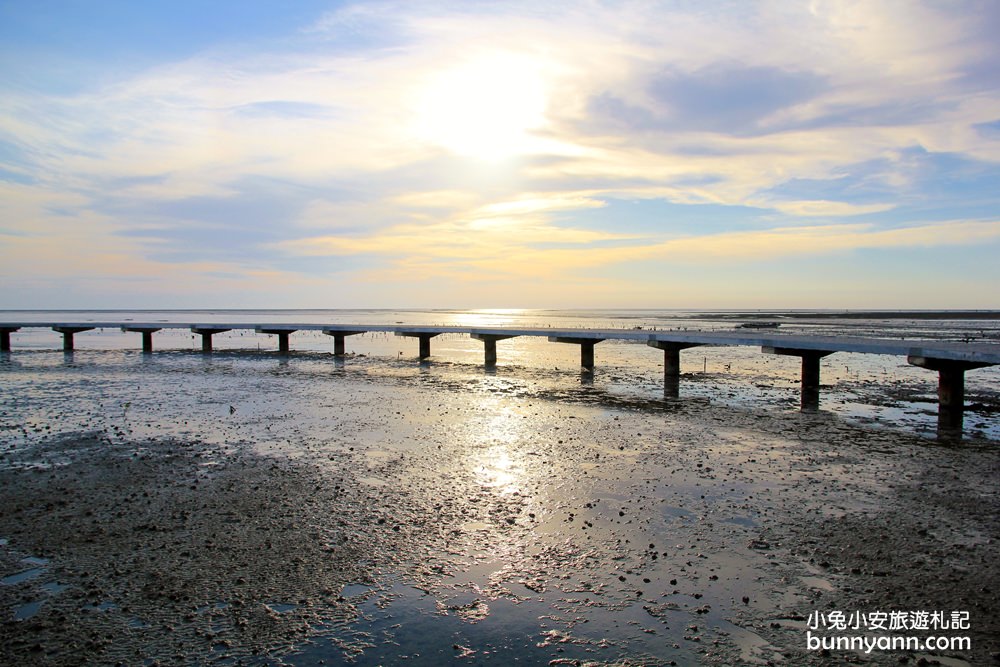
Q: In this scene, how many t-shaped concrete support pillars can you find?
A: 12